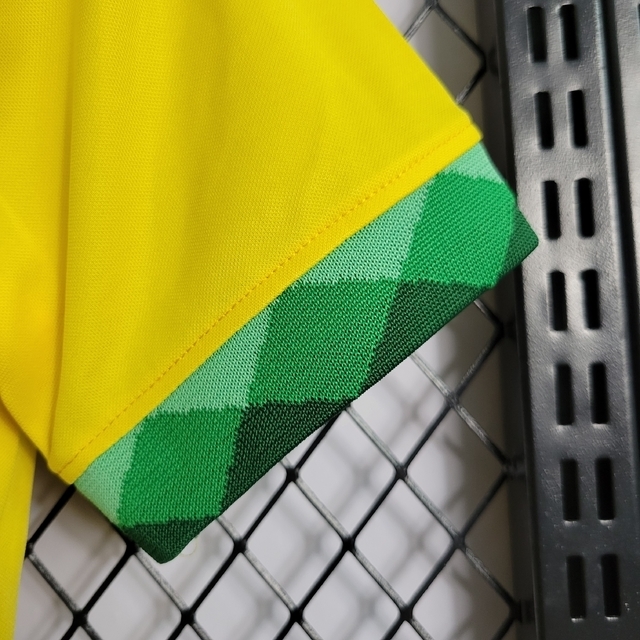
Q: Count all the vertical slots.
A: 14